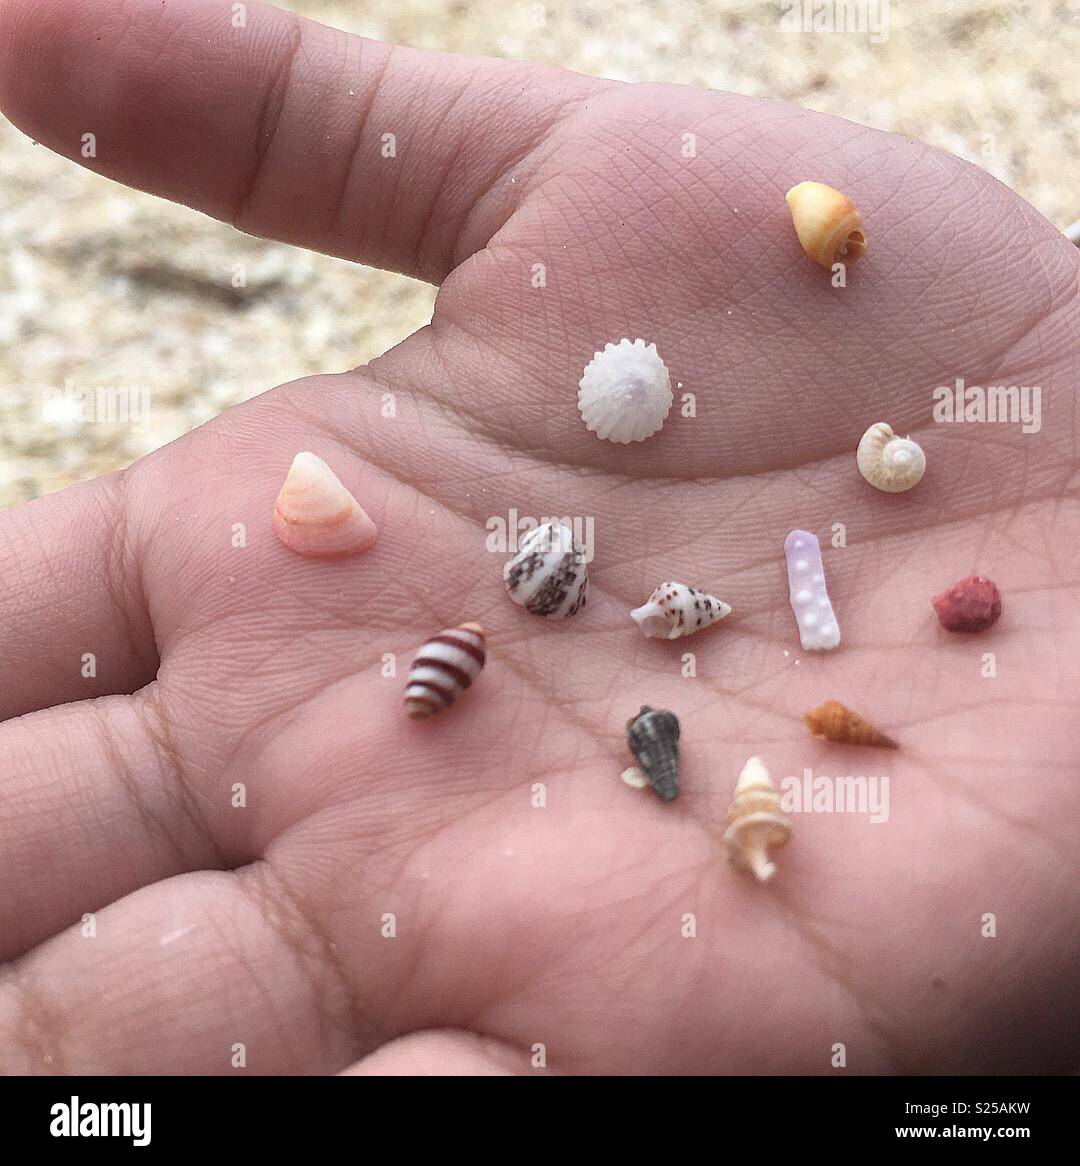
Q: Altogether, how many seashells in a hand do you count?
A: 12